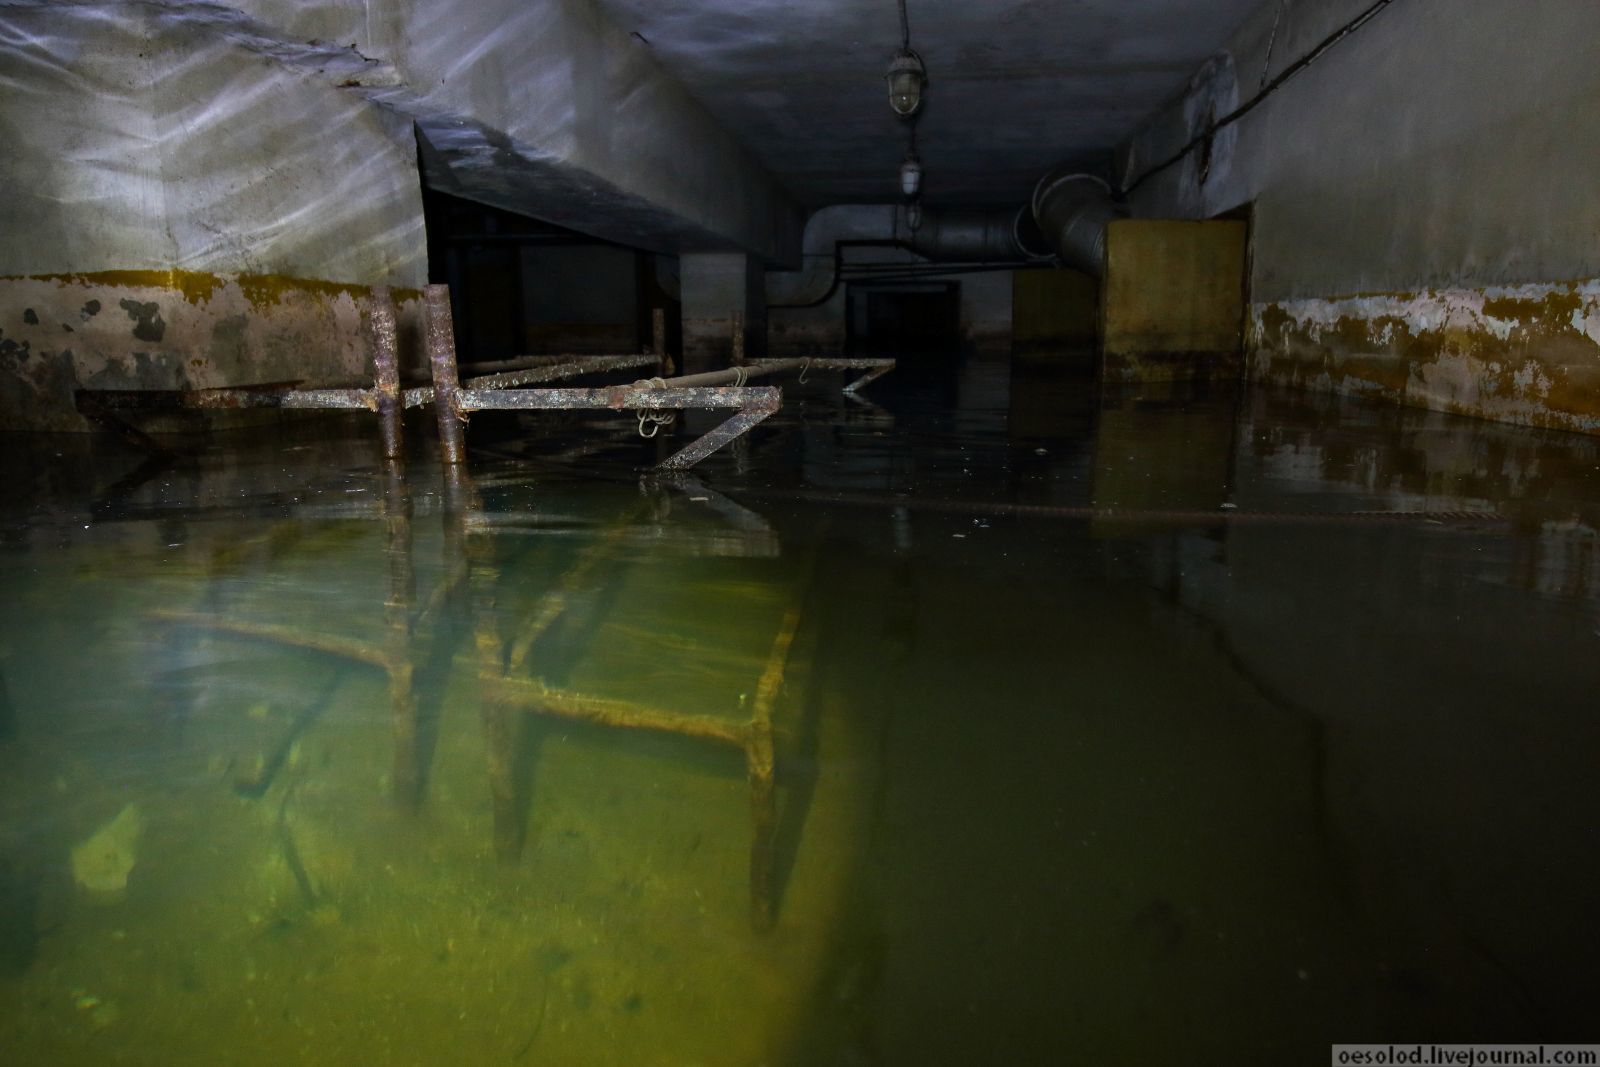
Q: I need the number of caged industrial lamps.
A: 3